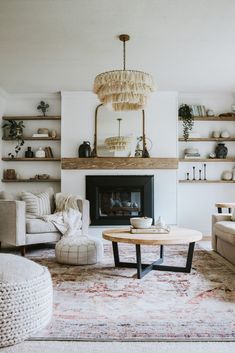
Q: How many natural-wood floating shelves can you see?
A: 8